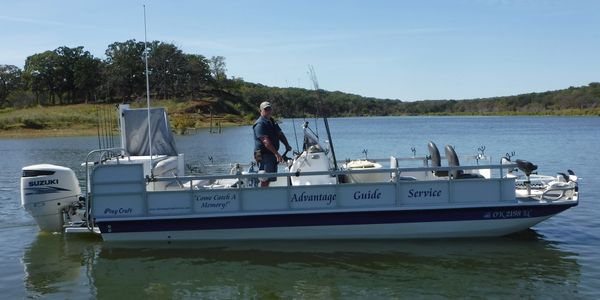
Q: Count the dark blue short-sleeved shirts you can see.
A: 1